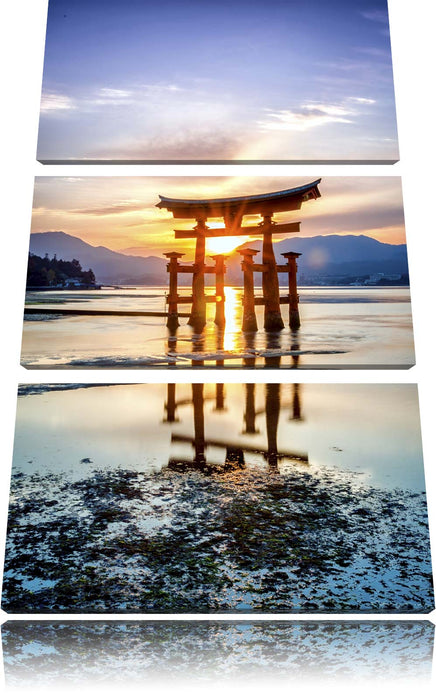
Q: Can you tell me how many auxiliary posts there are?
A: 4